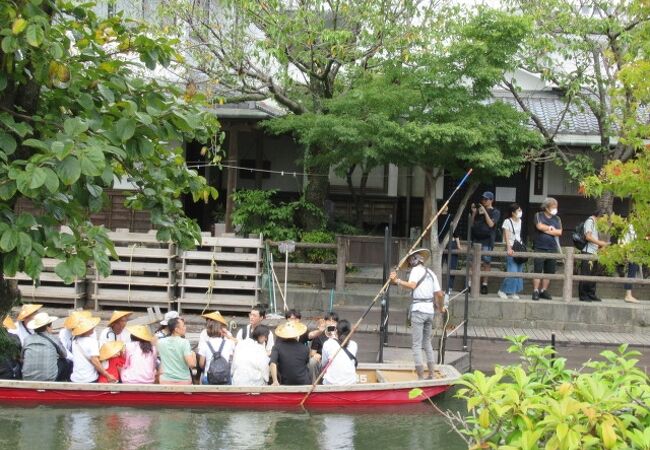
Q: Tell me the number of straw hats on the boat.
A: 11